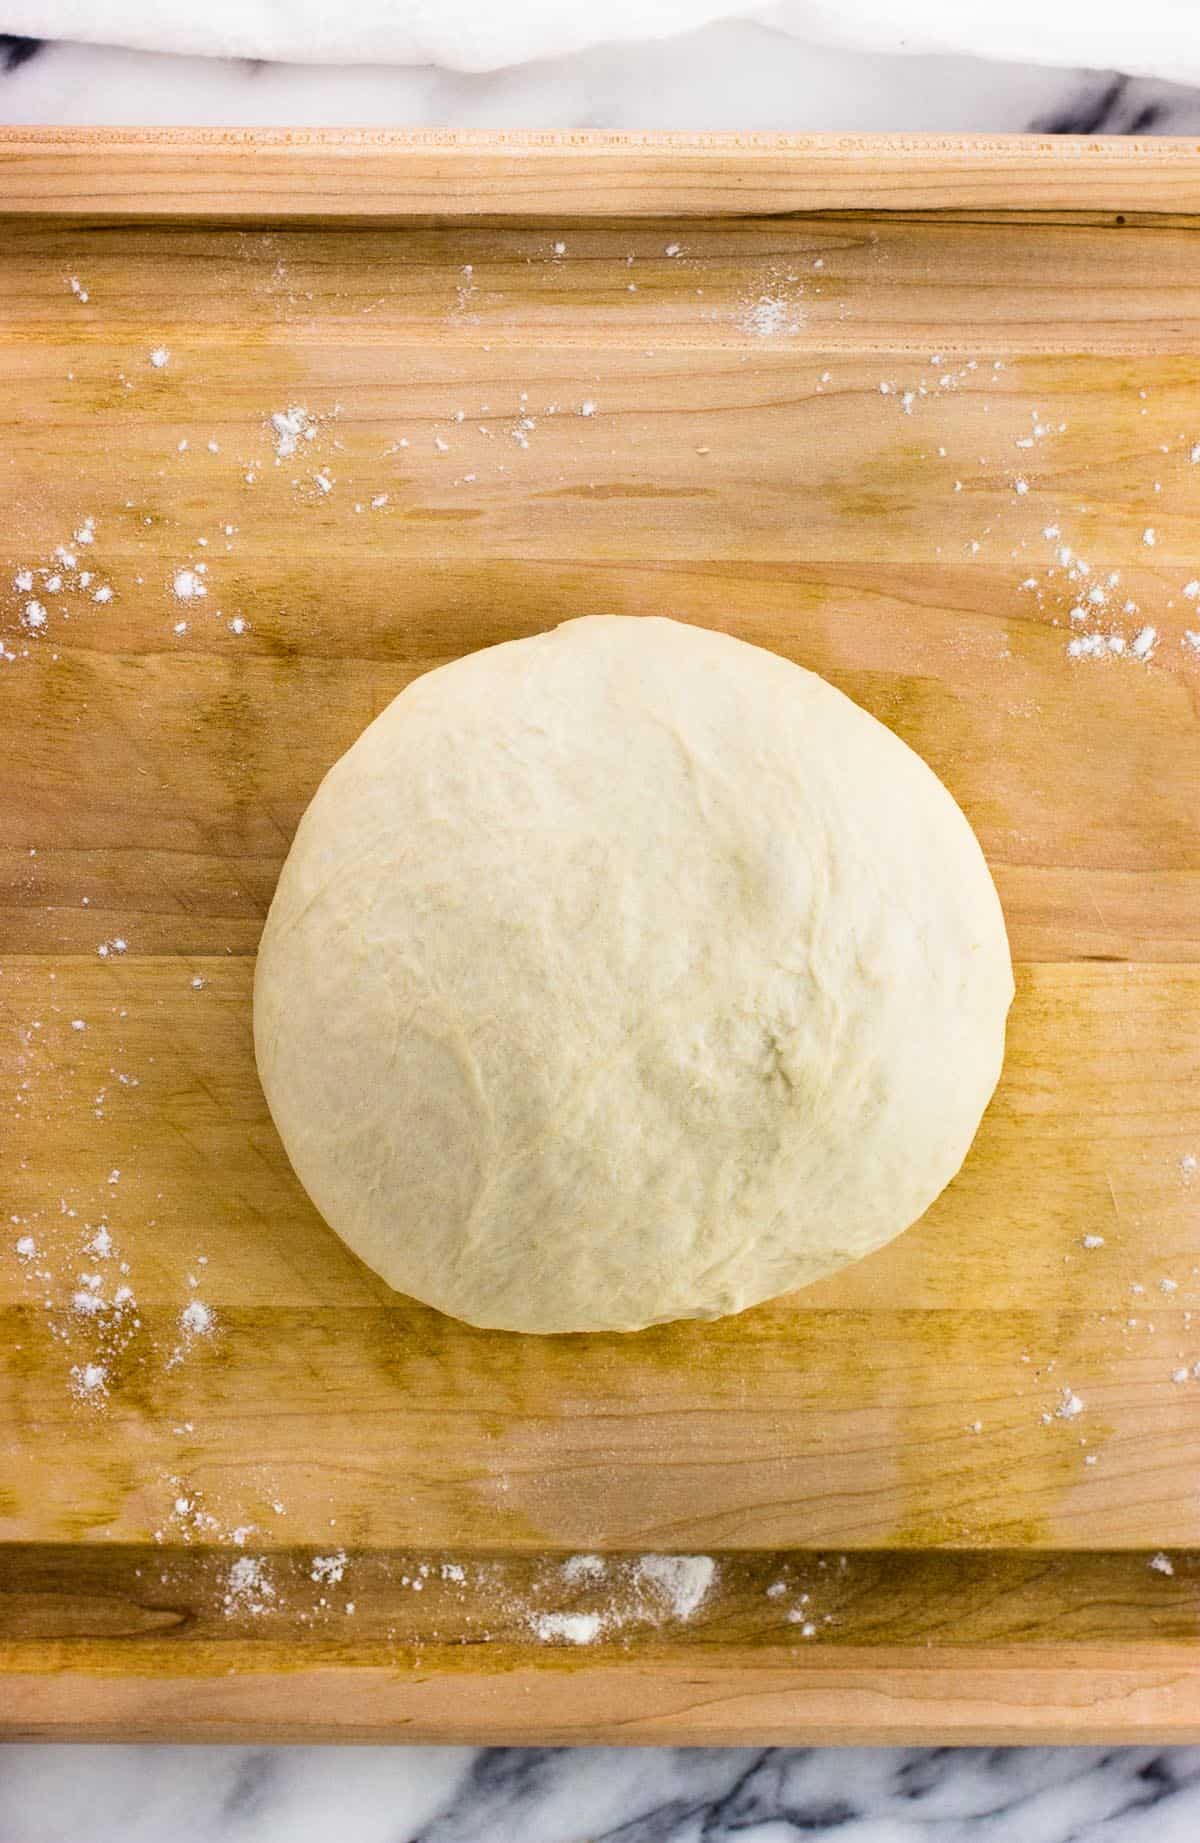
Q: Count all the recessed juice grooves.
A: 2